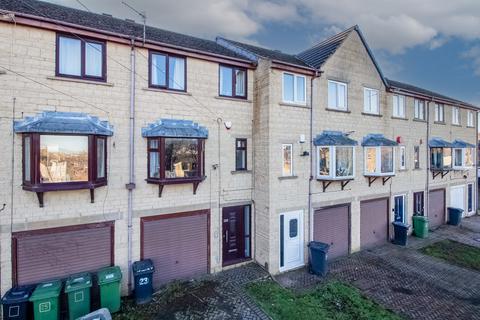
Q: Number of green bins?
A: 4